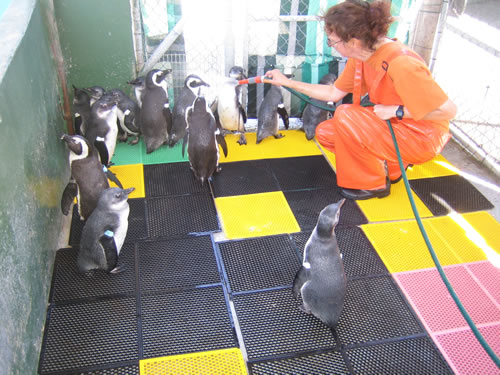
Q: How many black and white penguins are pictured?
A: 14